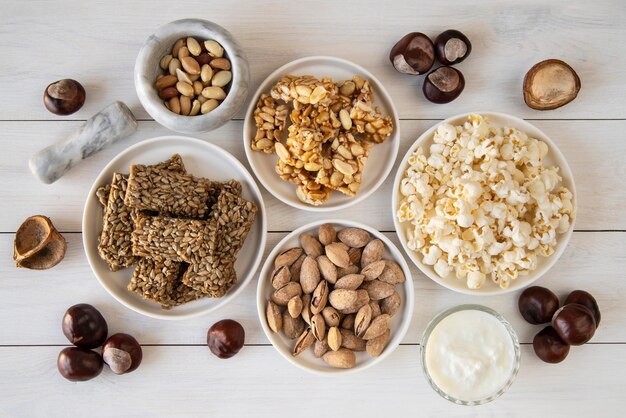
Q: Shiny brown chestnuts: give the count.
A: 12